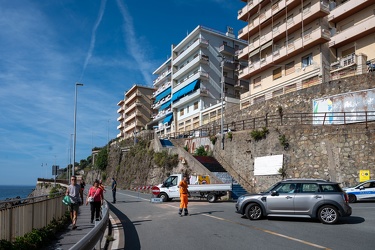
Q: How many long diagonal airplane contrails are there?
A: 2